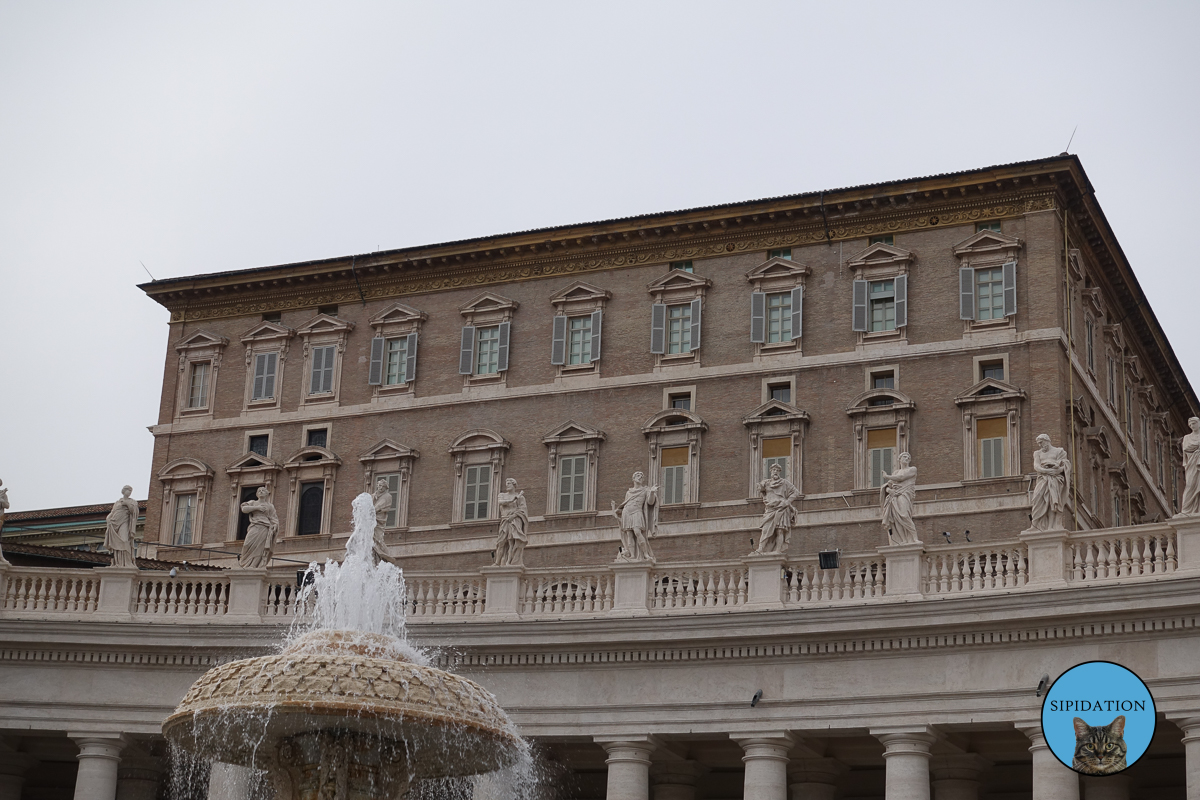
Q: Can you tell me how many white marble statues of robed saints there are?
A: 10